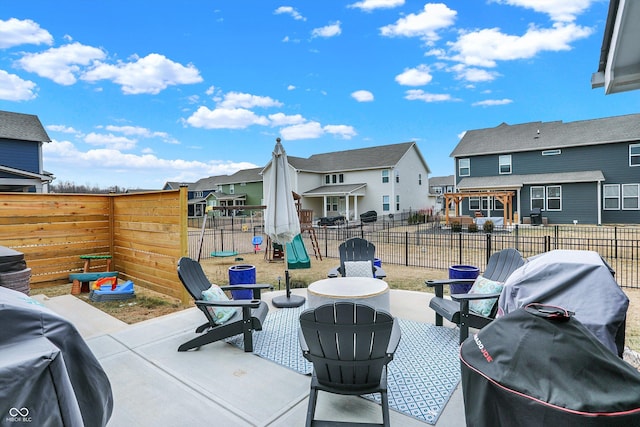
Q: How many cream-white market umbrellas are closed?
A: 1